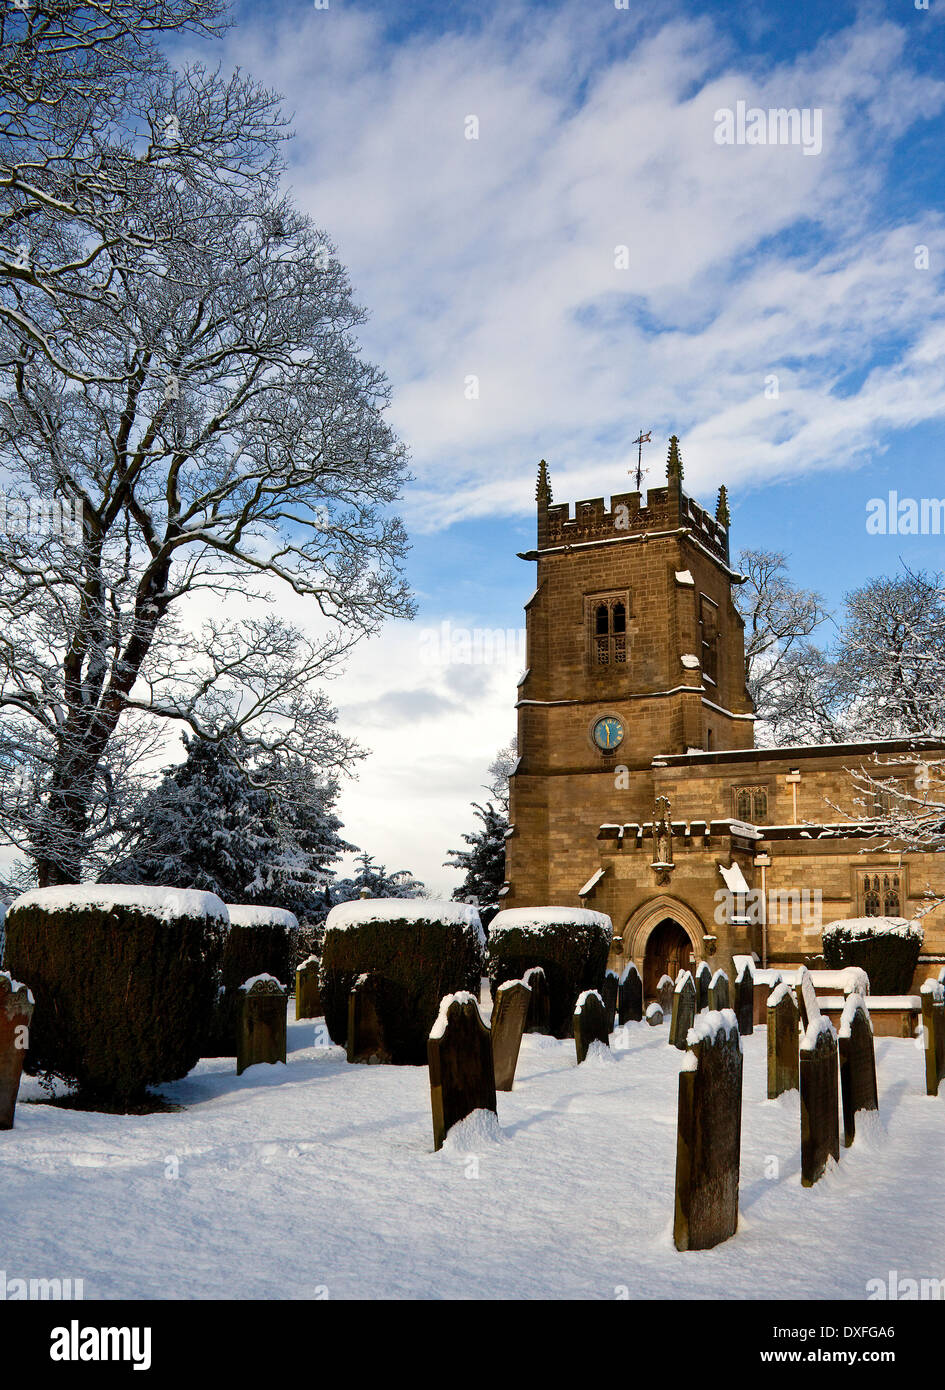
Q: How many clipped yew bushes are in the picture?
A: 5